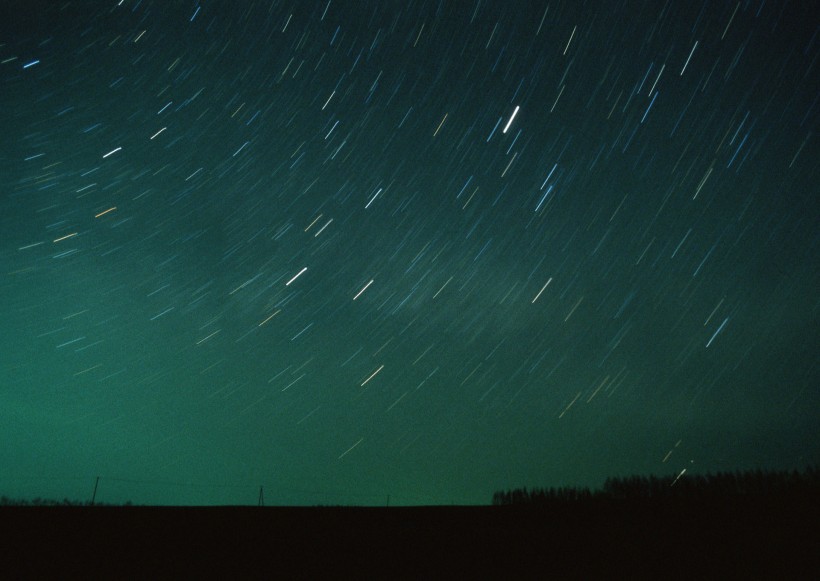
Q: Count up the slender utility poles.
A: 3